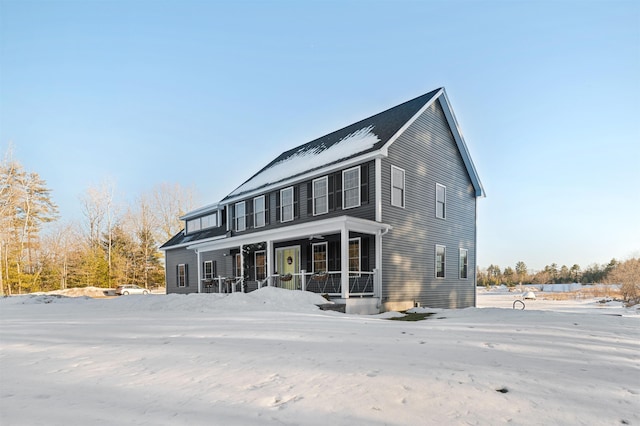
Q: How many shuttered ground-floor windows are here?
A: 6